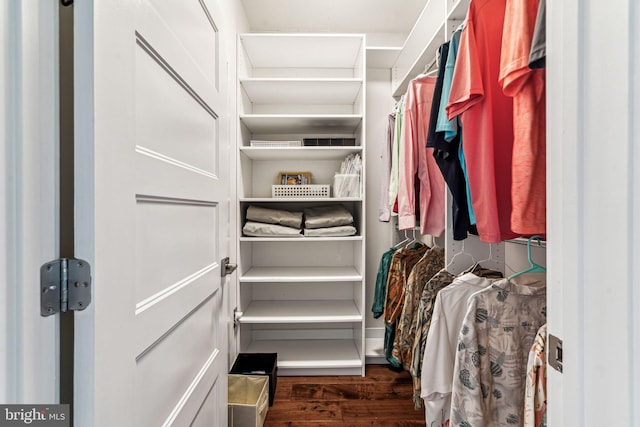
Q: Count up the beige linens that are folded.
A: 4